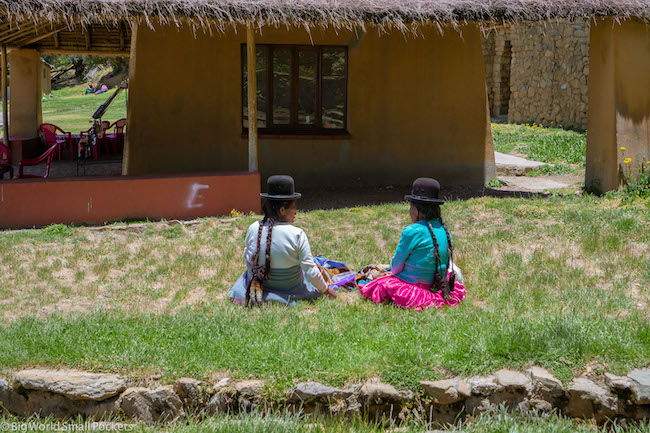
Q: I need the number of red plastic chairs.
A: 5